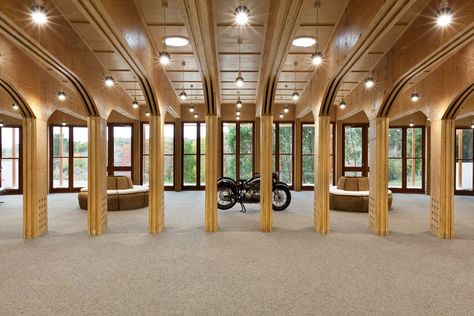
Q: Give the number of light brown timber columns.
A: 8